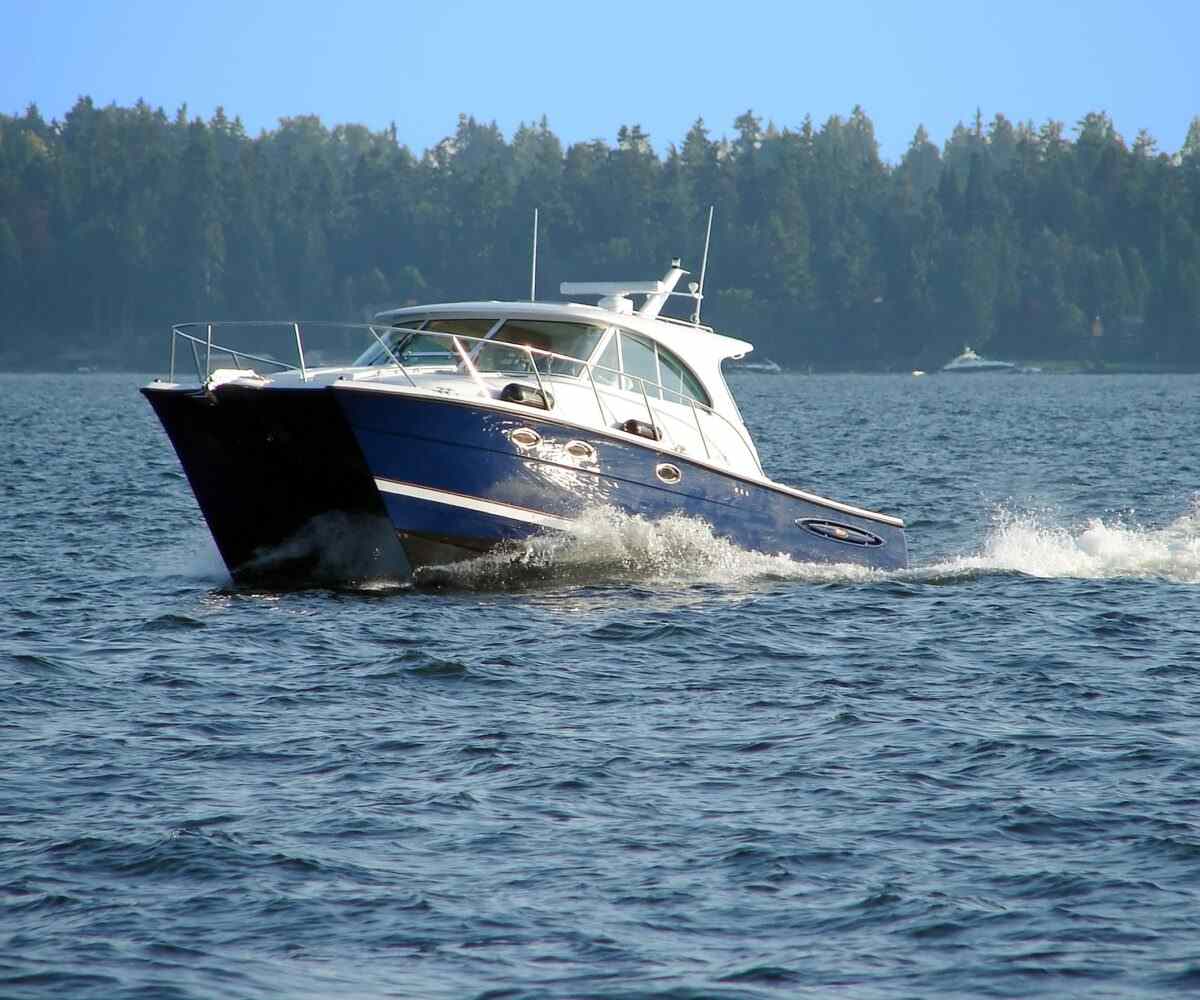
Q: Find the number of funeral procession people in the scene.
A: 0